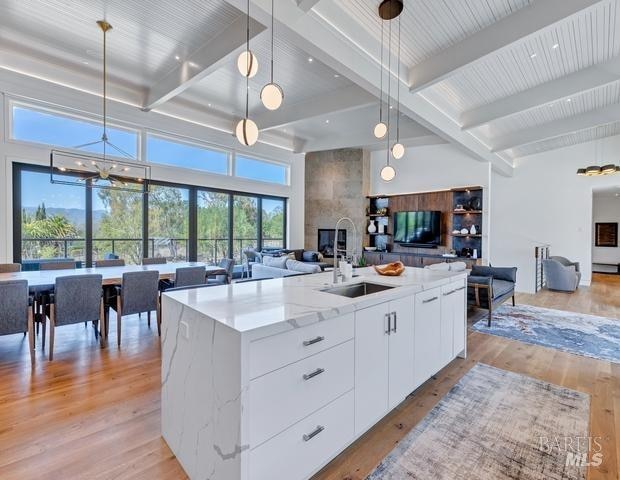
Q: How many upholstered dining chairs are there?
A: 9